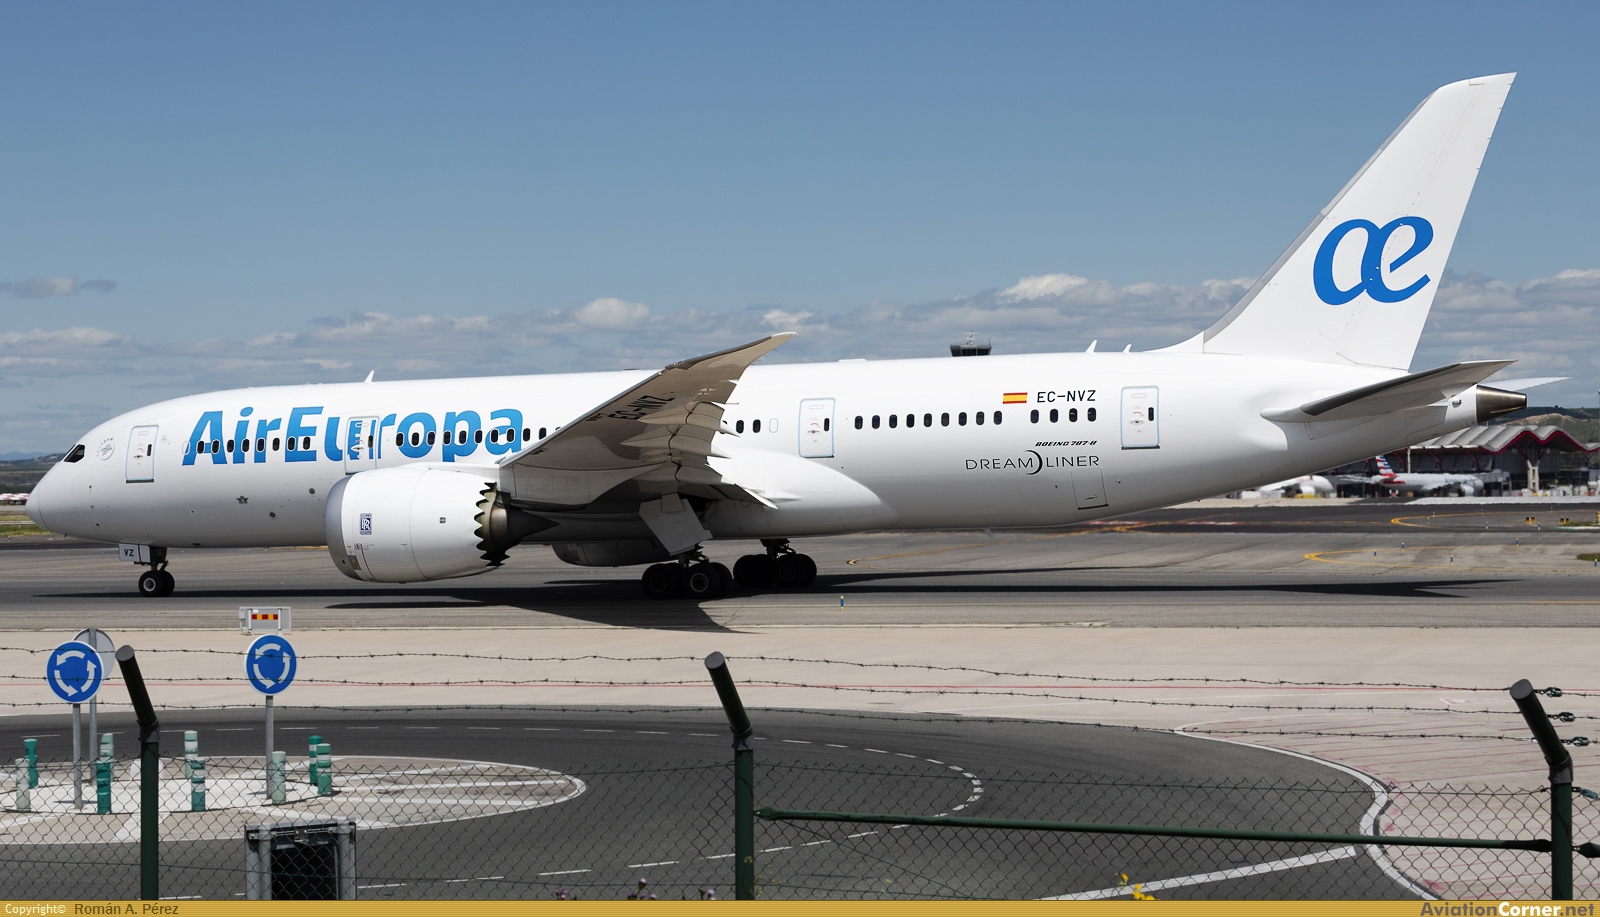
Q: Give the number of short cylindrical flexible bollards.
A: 9